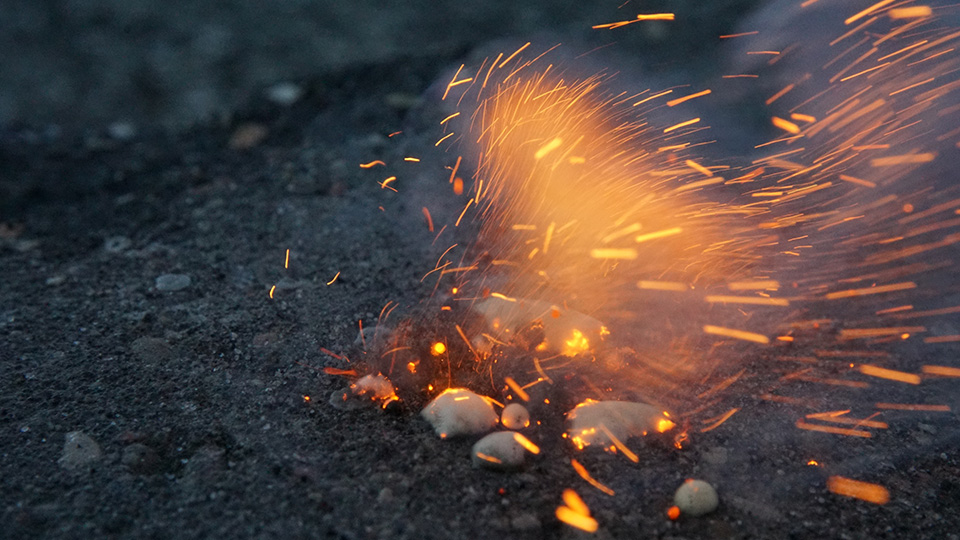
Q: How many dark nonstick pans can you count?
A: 0